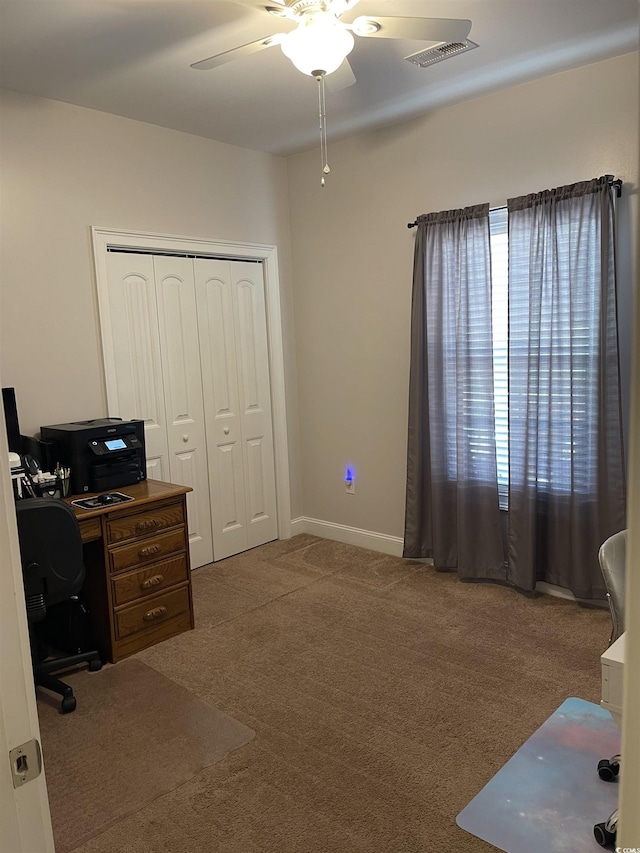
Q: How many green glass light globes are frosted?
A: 0